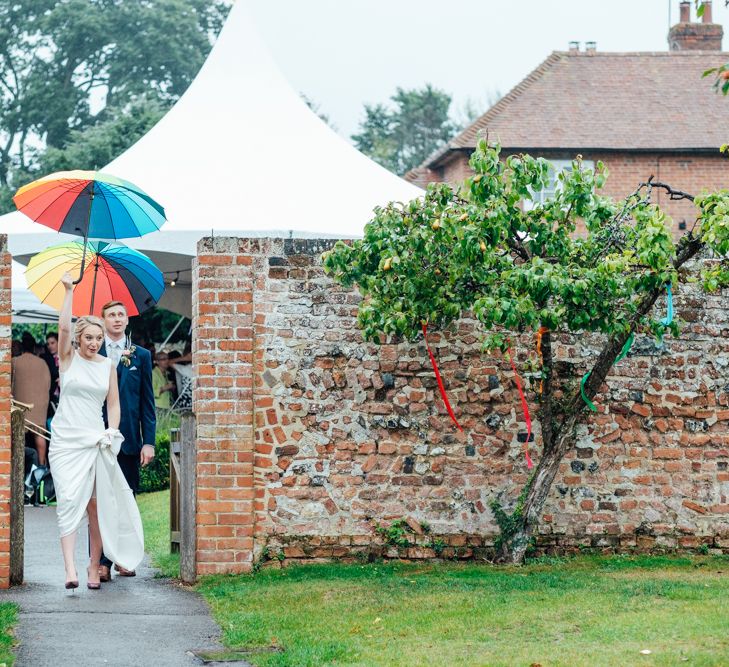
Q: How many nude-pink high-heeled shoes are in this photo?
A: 2